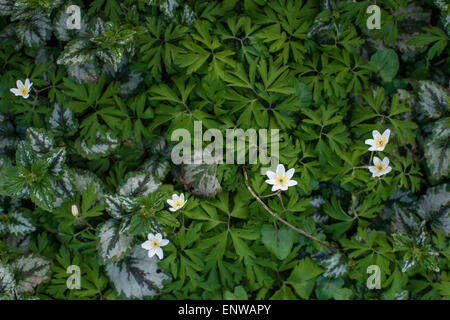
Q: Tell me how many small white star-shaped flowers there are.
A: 6